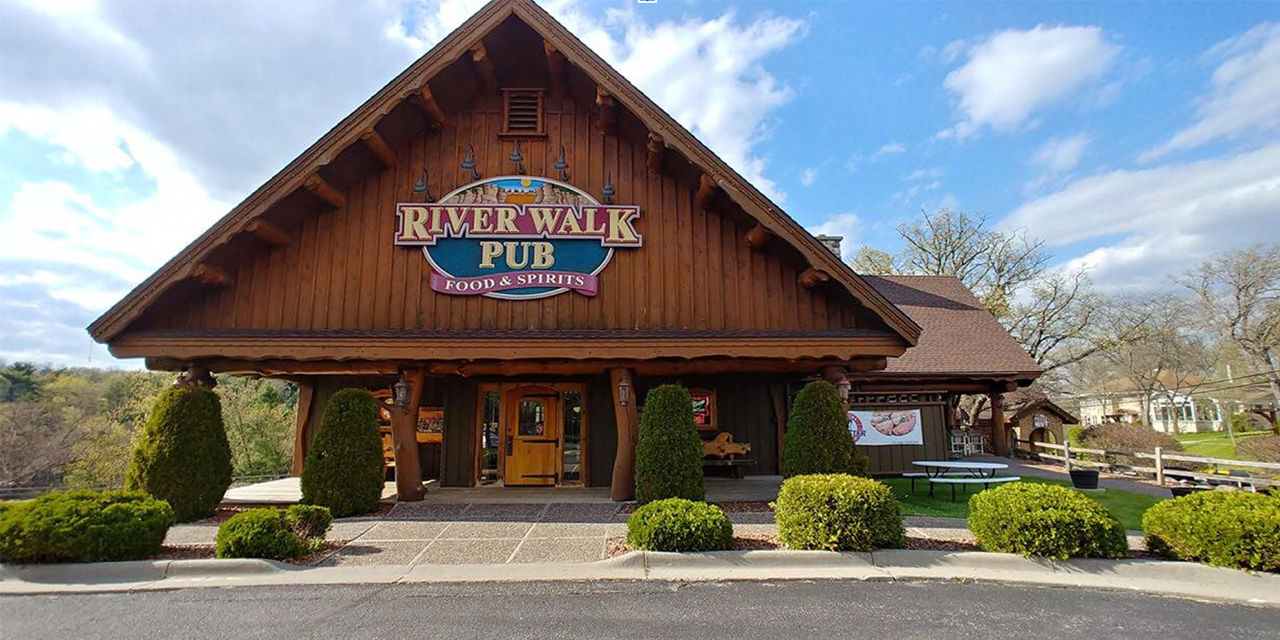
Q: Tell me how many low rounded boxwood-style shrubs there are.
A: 6